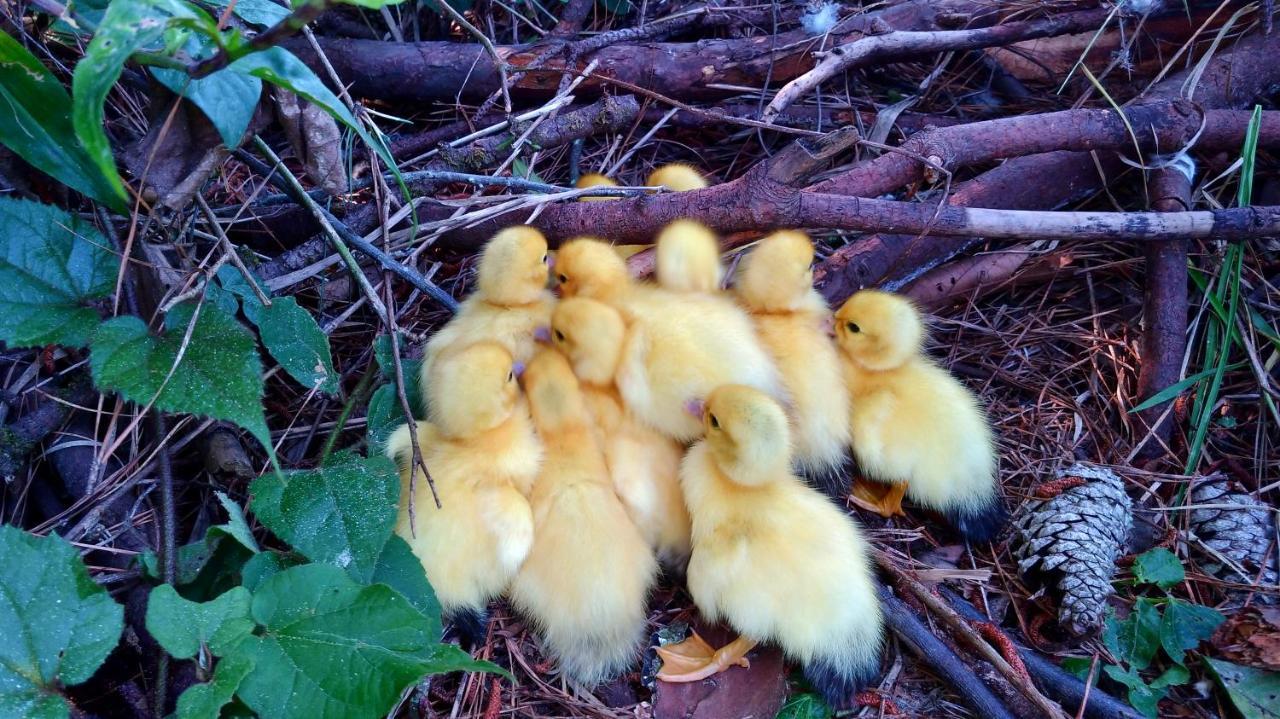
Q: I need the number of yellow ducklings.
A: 11